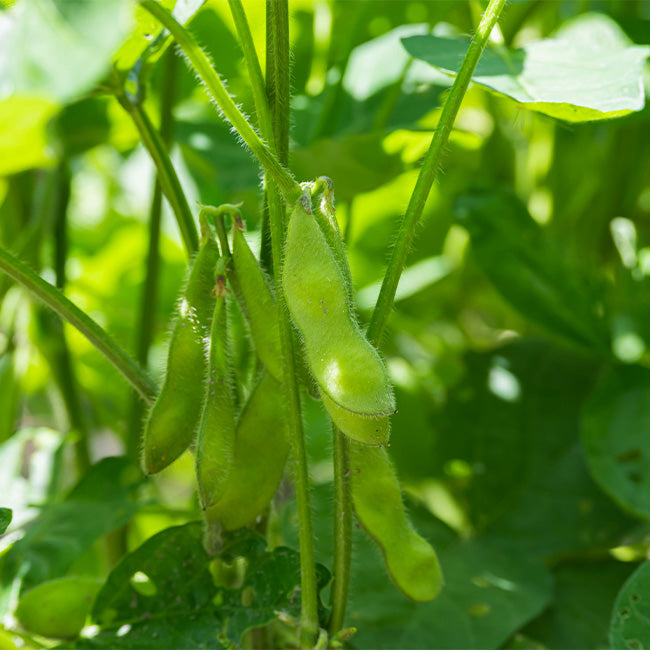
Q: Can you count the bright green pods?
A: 7